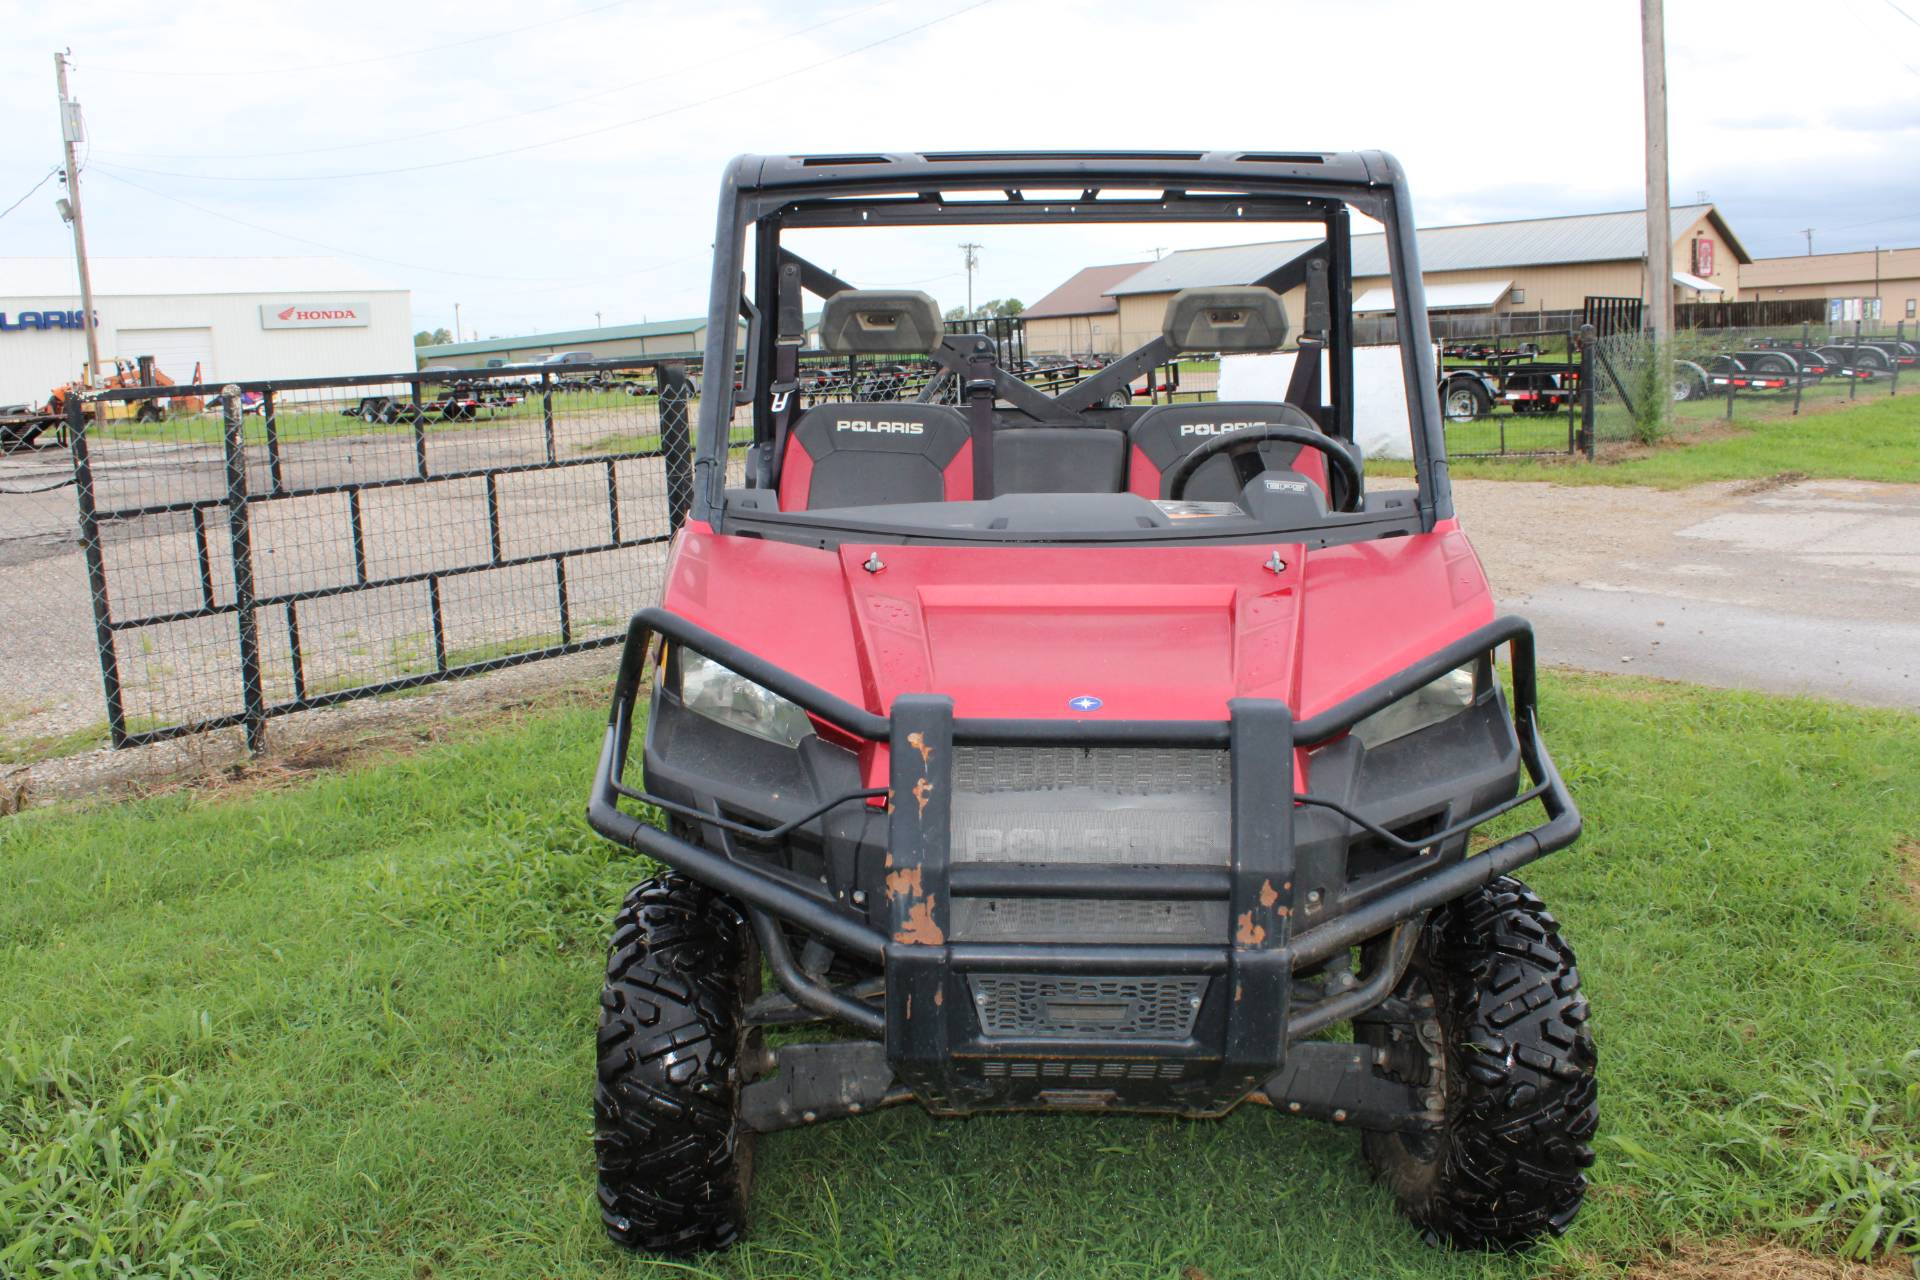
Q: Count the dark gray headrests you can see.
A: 2